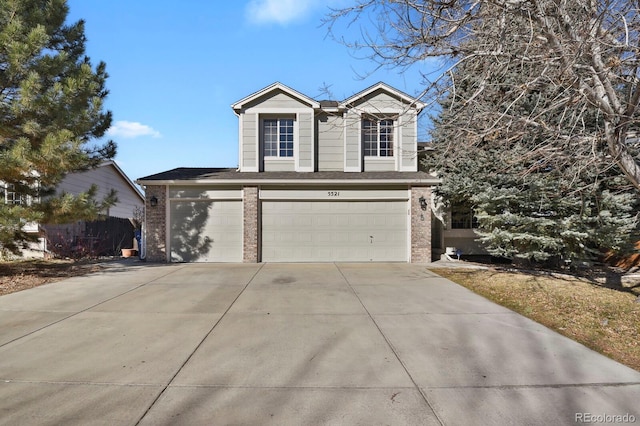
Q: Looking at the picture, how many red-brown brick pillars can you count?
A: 3